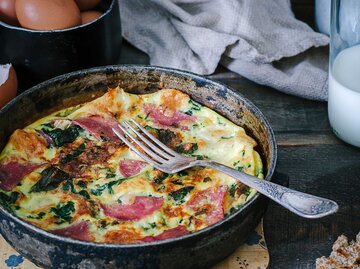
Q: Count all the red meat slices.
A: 8